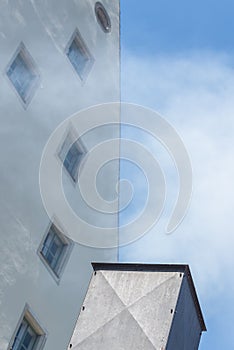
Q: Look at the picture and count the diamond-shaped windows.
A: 5